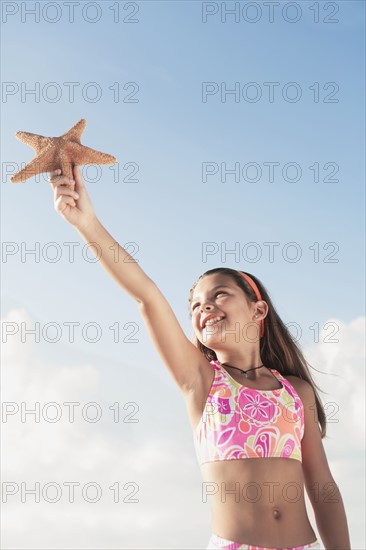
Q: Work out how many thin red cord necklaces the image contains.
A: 0